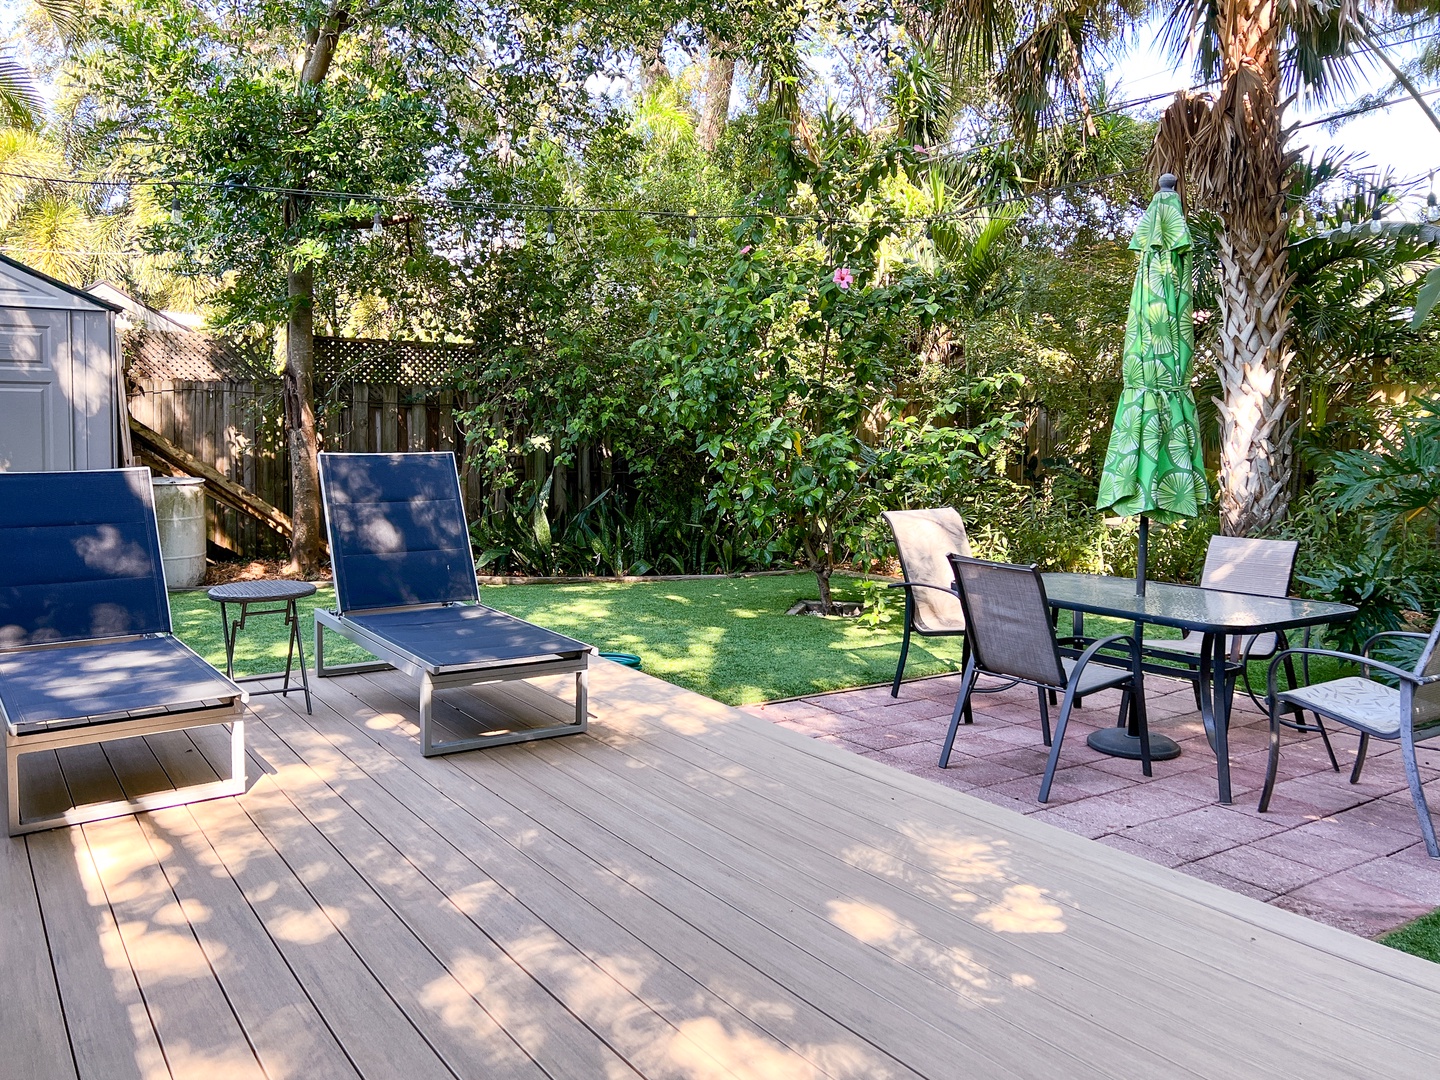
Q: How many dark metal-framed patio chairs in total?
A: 4